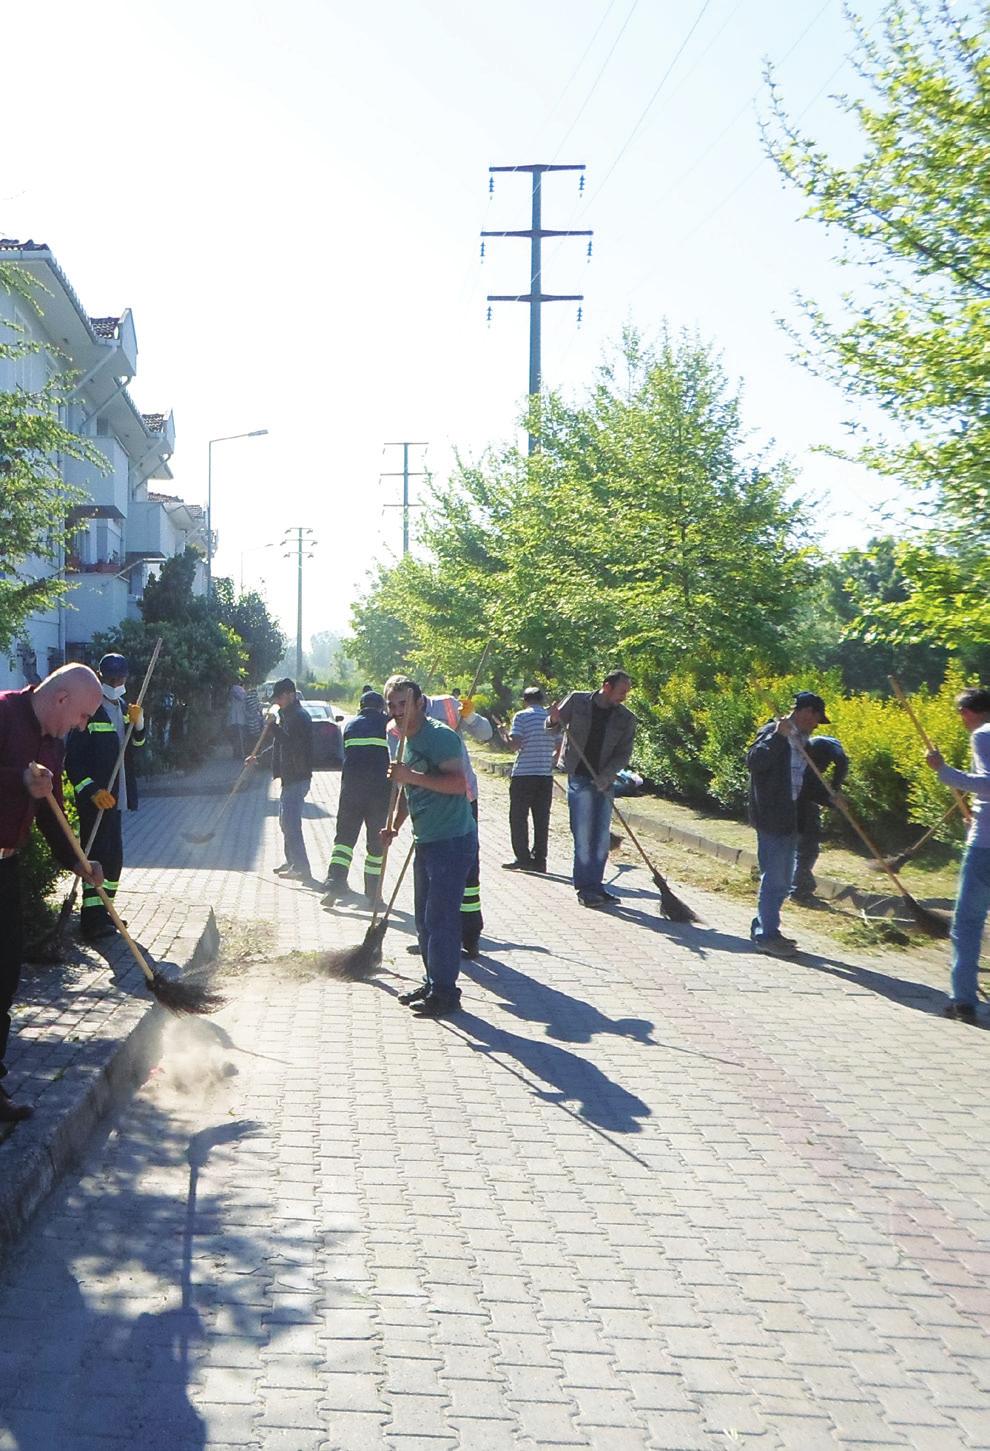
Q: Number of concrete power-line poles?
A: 3